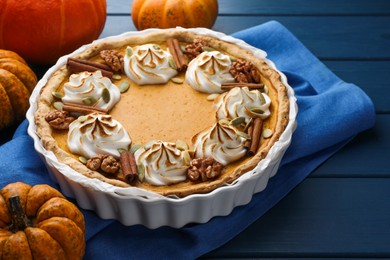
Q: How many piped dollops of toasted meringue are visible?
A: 7